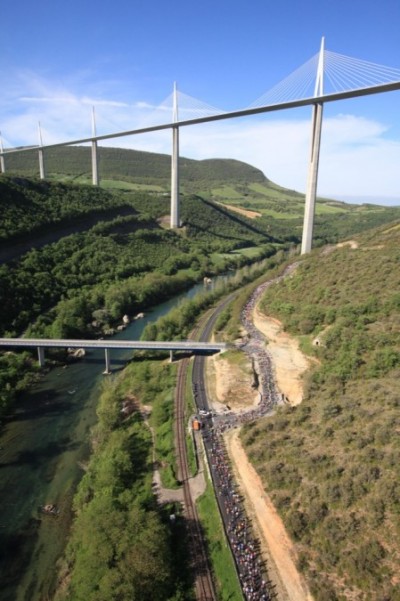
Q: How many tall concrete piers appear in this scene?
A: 5